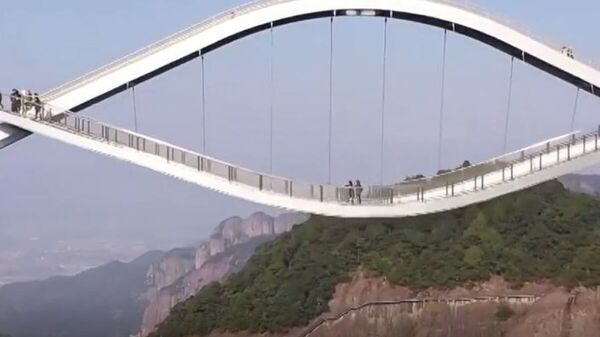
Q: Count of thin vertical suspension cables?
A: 8